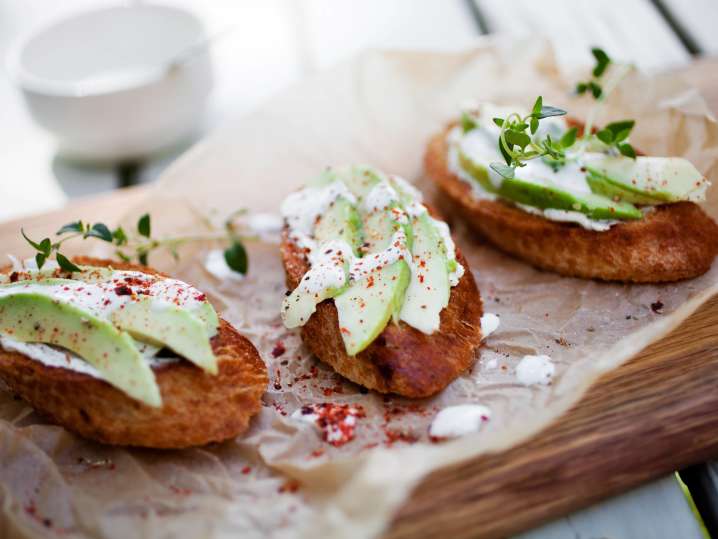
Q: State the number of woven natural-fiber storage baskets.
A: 0